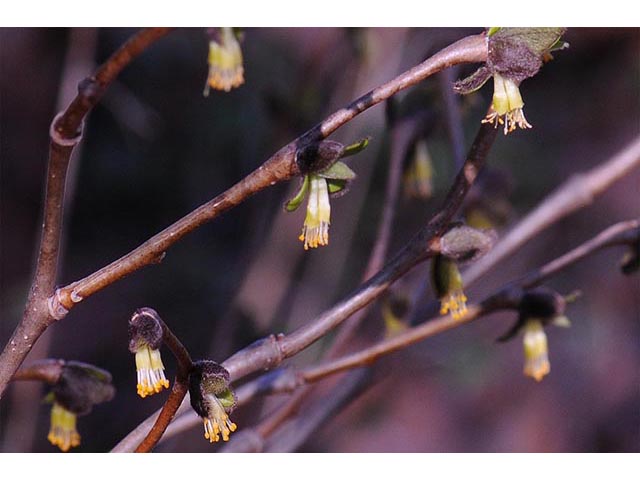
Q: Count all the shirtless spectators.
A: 0